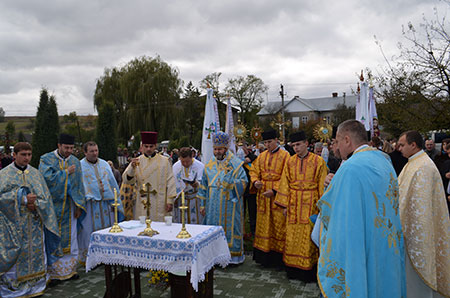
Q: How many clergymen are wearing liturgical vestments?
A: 10